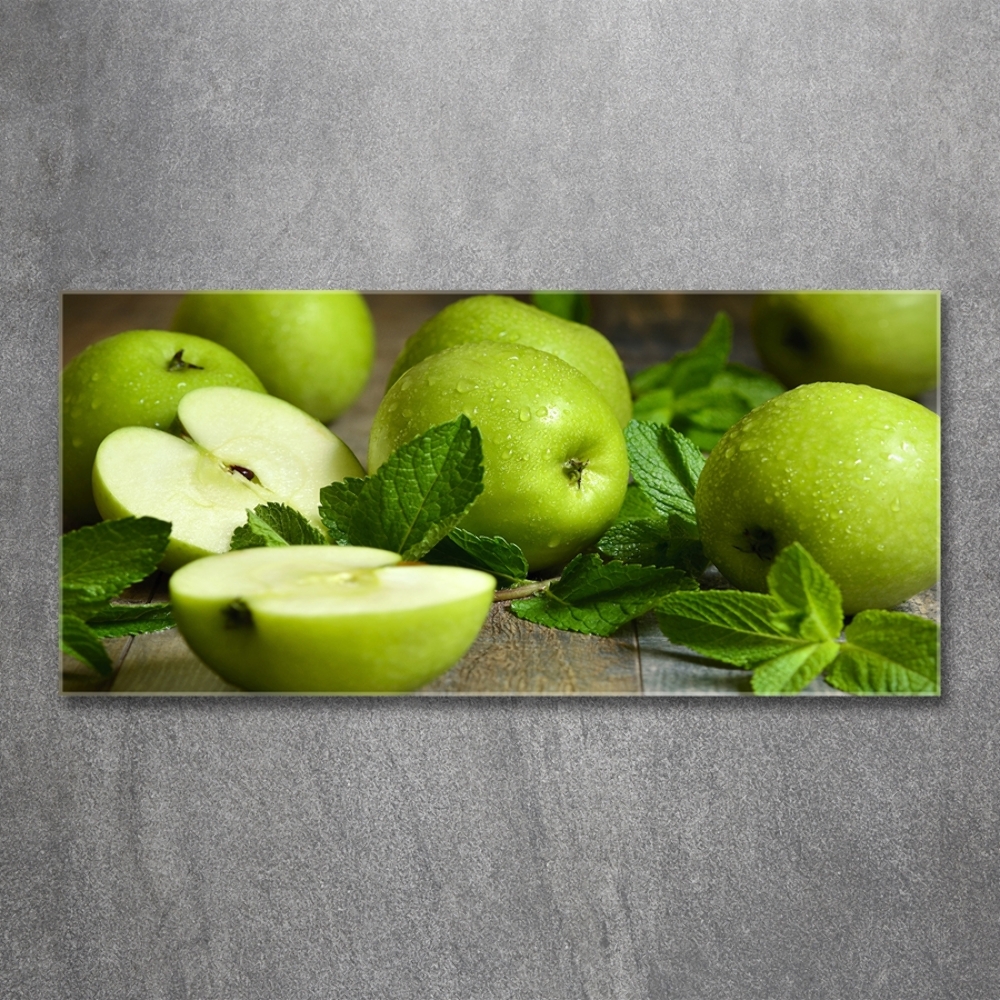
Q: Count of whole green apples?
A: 6